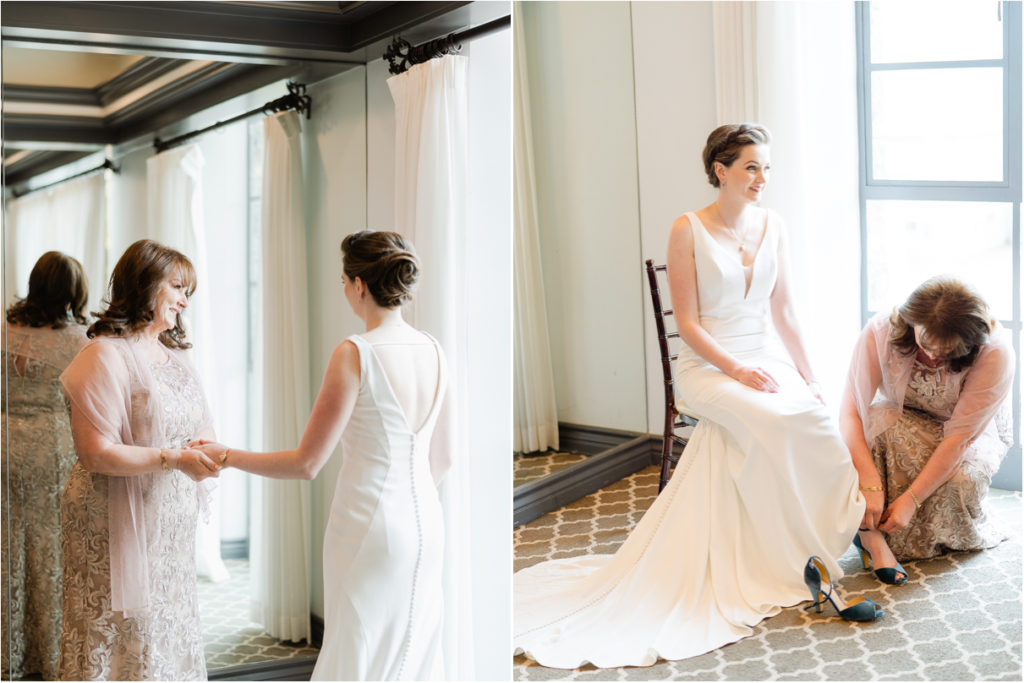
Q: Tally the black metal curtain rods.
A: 3